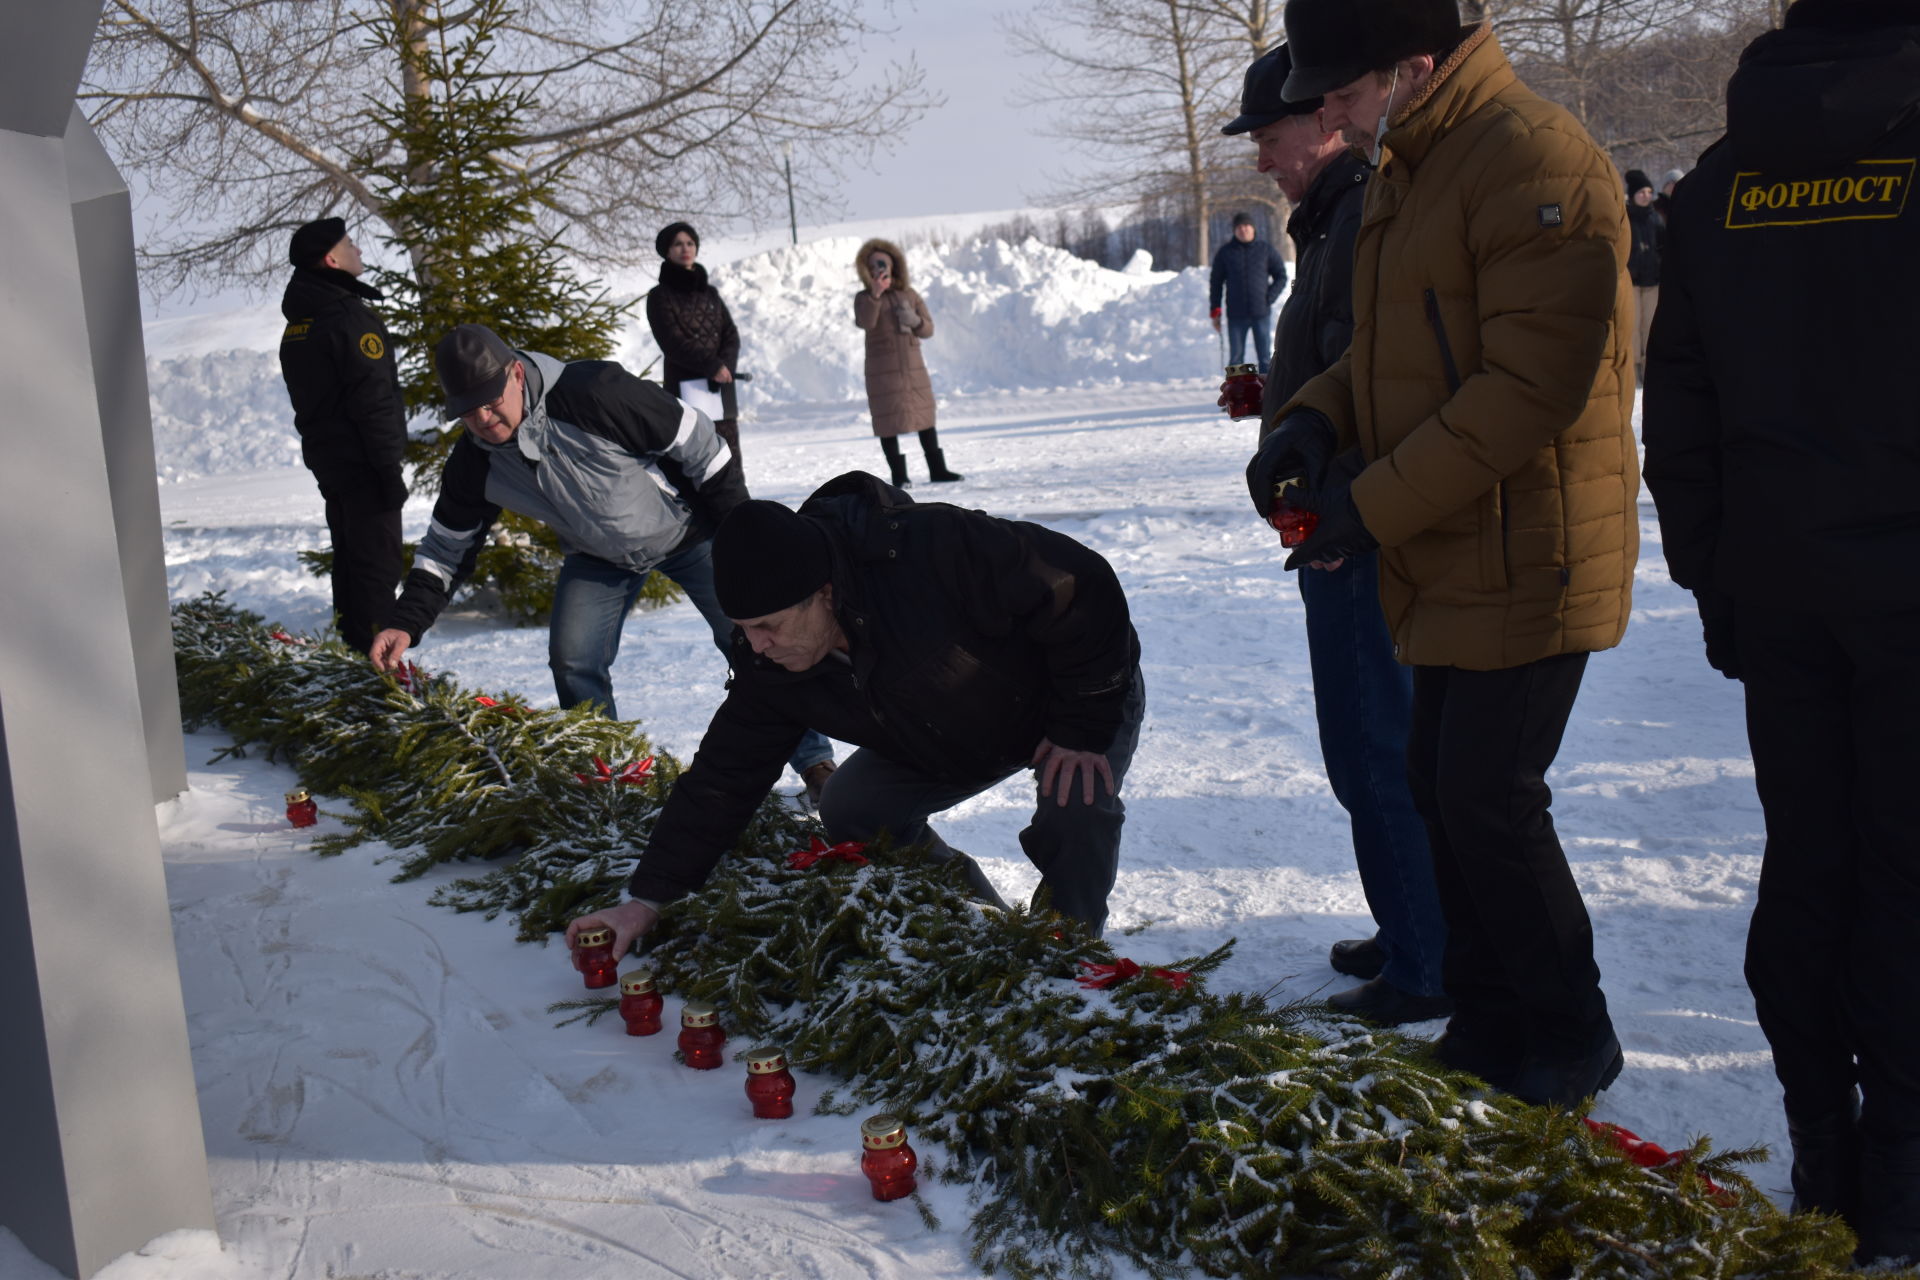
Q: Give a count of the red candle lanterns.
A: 8